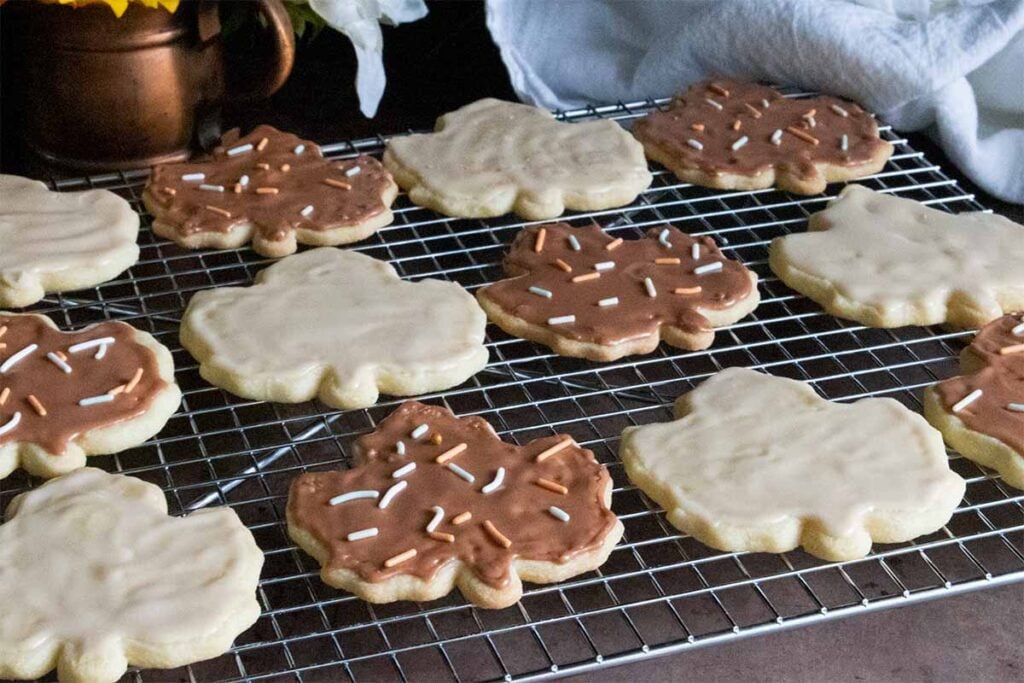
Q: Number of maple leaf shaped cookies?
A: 12